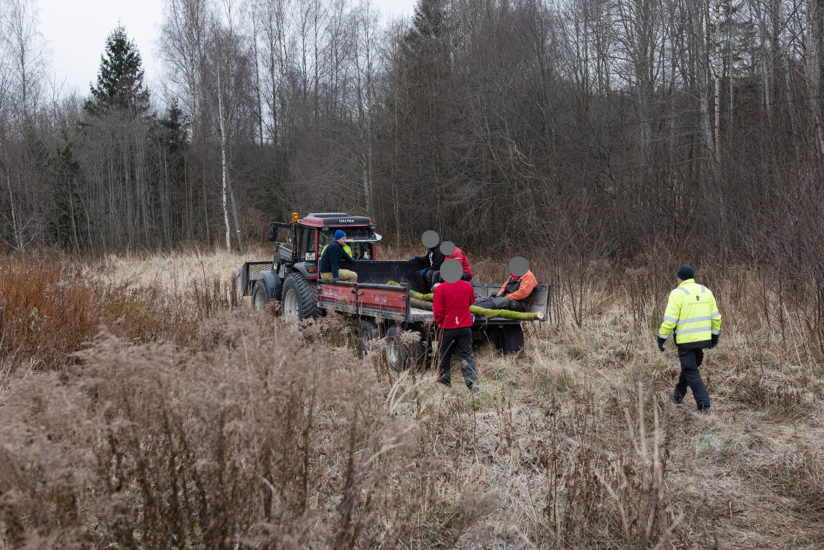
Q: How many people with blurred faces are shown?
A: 4